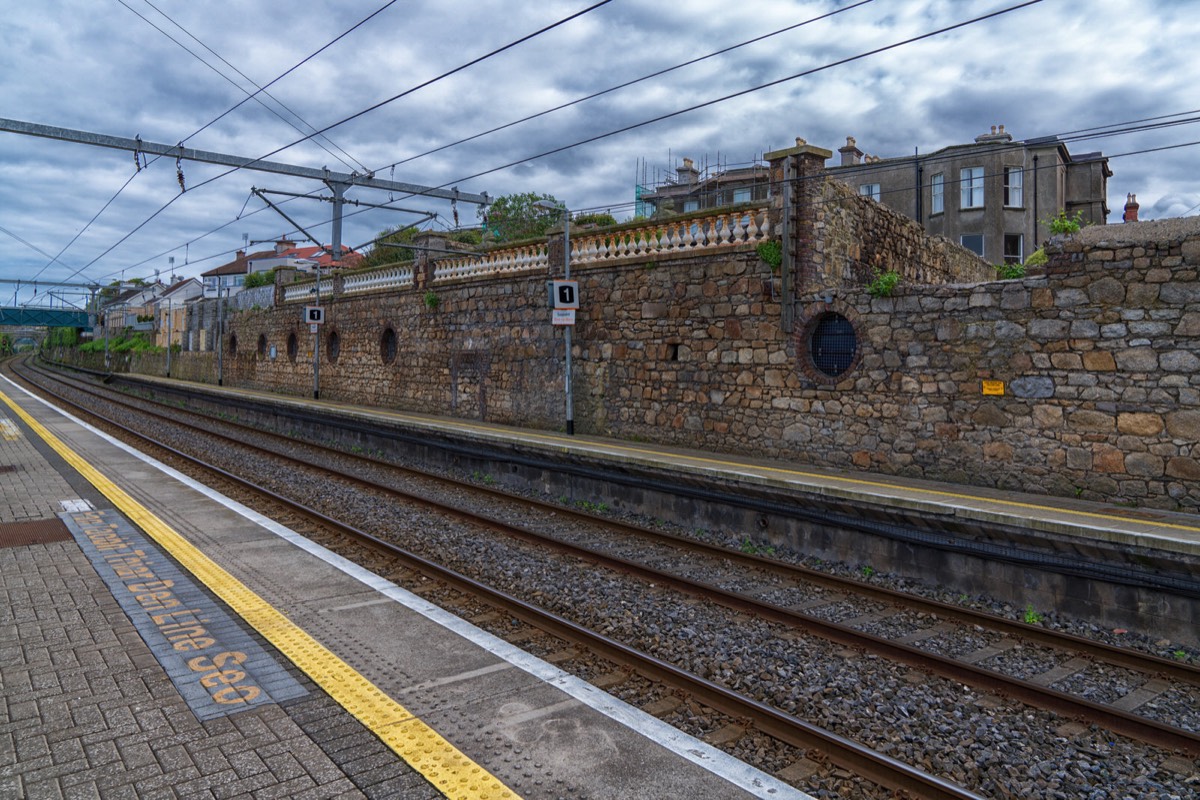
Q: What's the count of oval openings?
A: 6